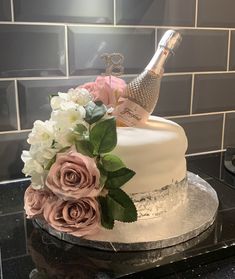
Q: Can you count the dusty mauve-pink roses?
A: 3